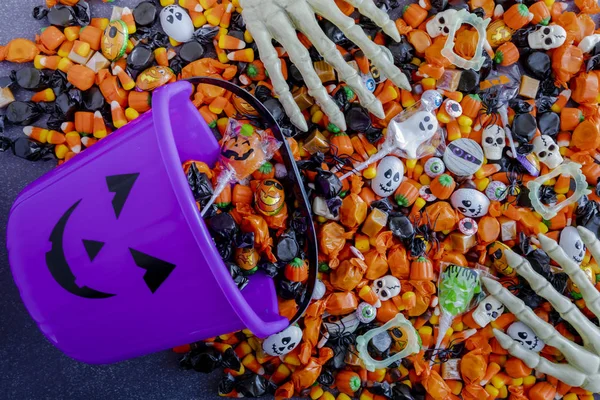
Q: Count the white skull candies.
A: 12